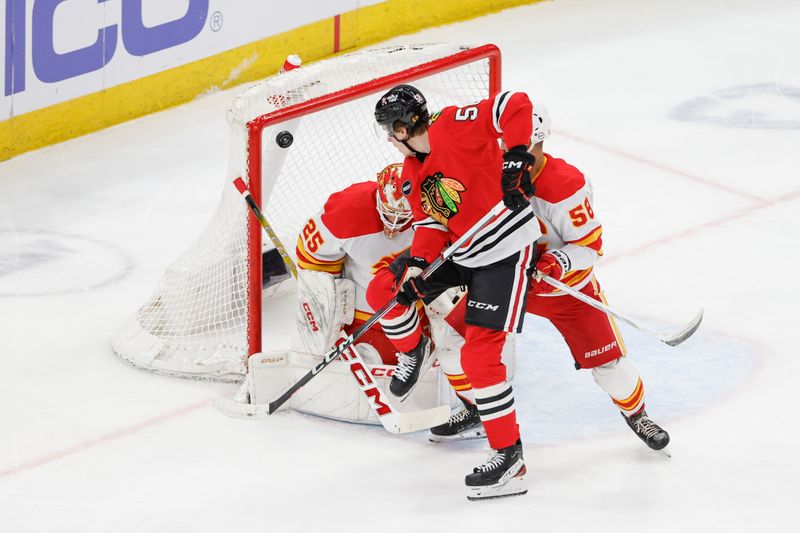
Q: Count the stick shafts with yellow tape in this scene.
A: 1